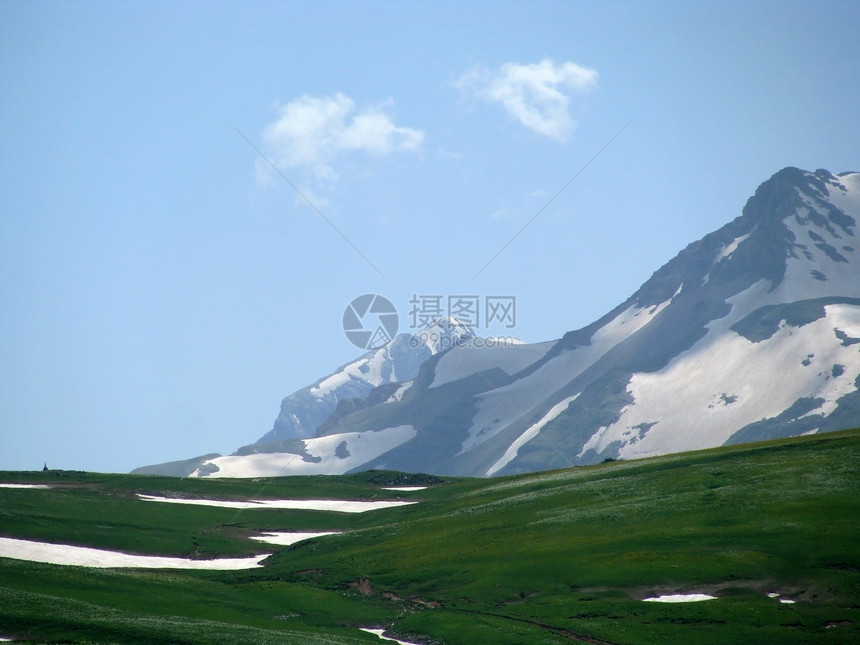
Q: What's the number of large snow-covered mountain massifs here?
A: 2